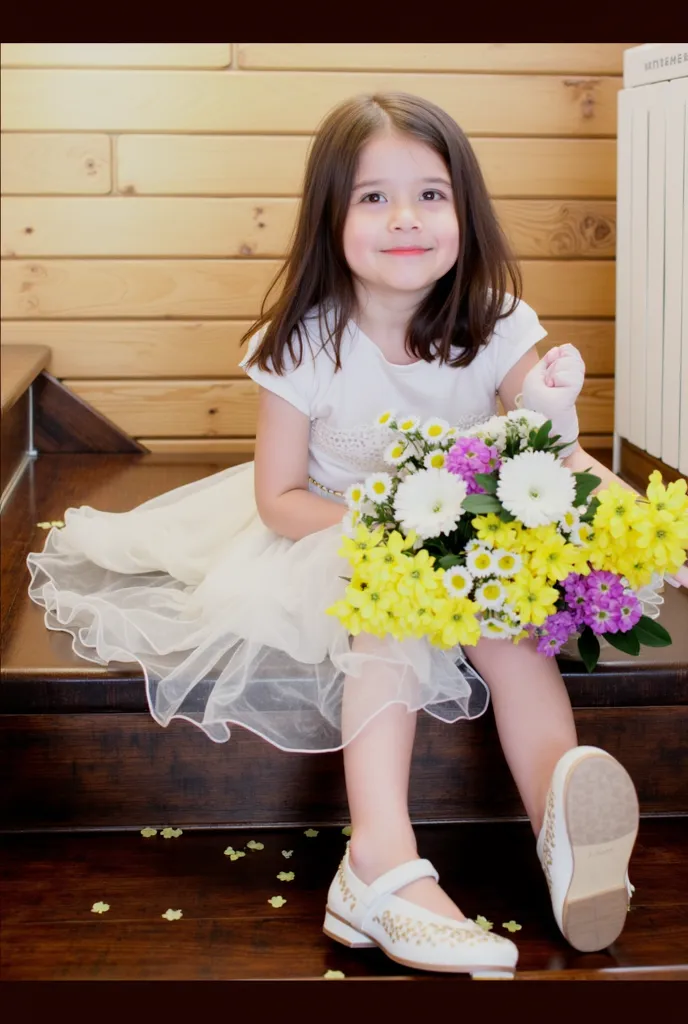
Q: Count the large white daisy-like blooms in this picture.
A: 2